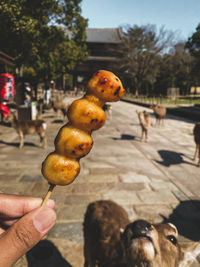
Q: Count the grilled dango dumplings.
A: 4